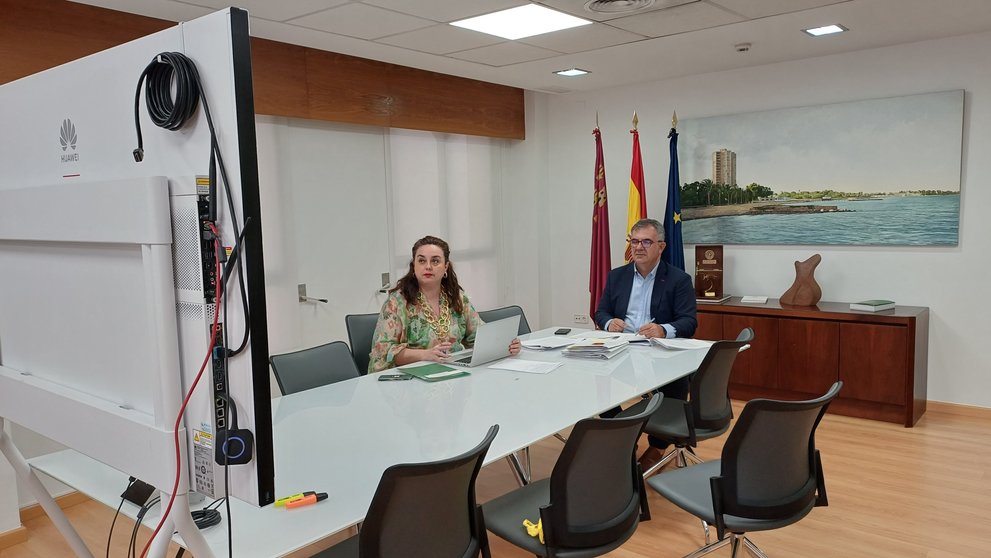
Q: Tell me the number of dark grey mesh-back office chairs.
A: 7